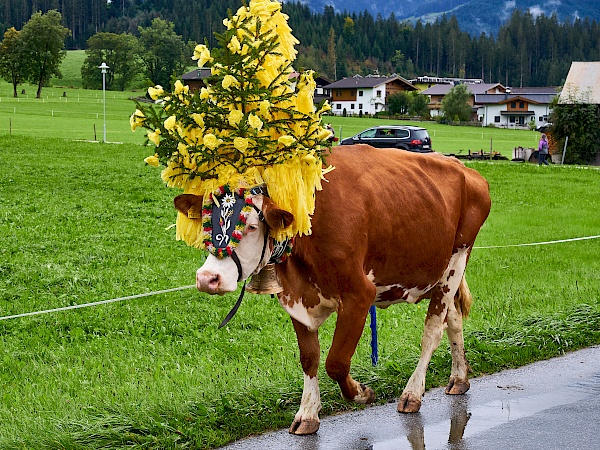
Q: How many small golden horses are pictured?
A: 0